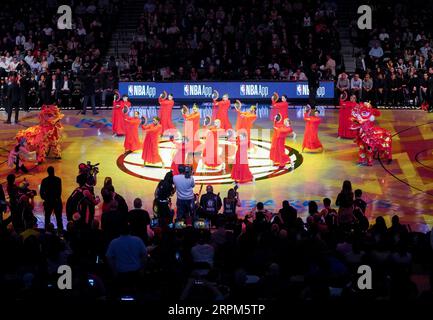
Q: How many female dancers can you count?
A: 14